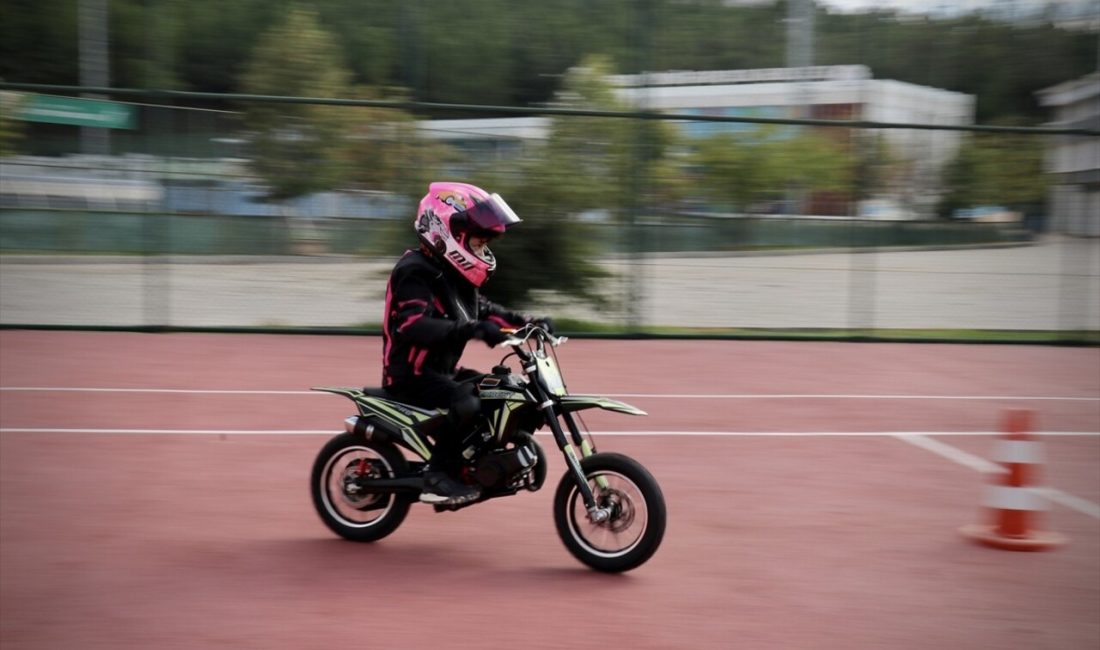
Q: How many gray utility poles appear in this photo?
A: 2